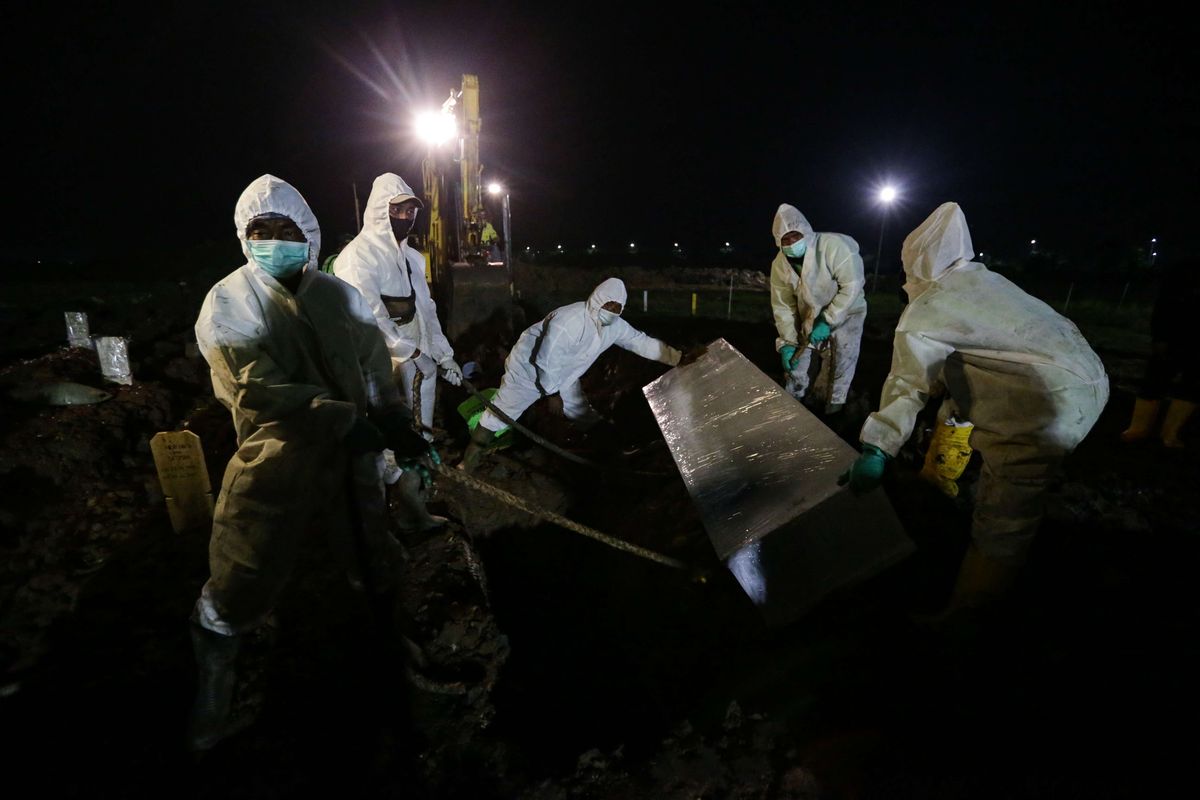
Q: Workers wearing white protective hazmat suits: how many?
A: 5